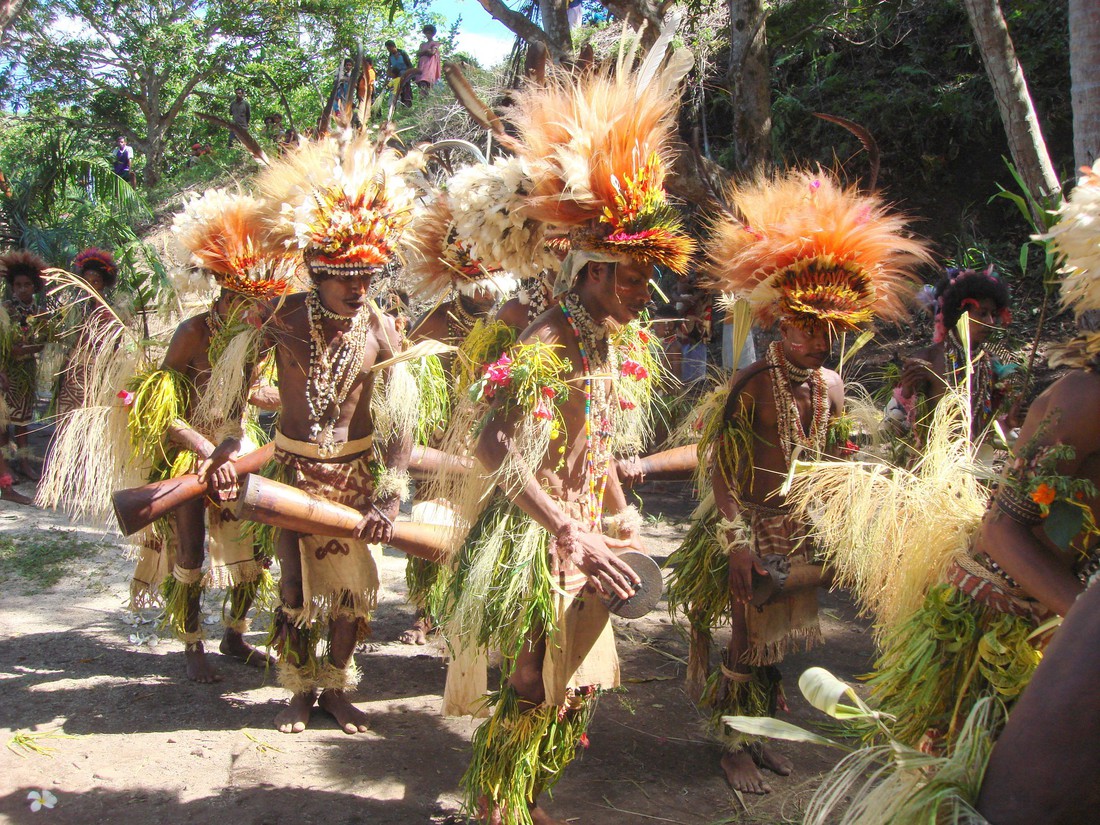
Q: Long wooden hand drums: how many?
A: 6